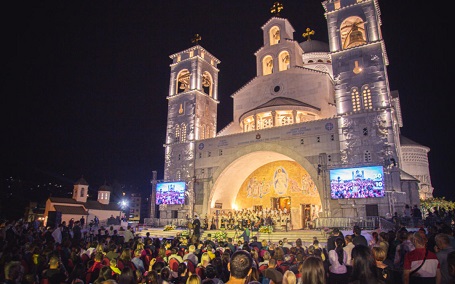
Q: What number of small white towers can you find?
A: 2